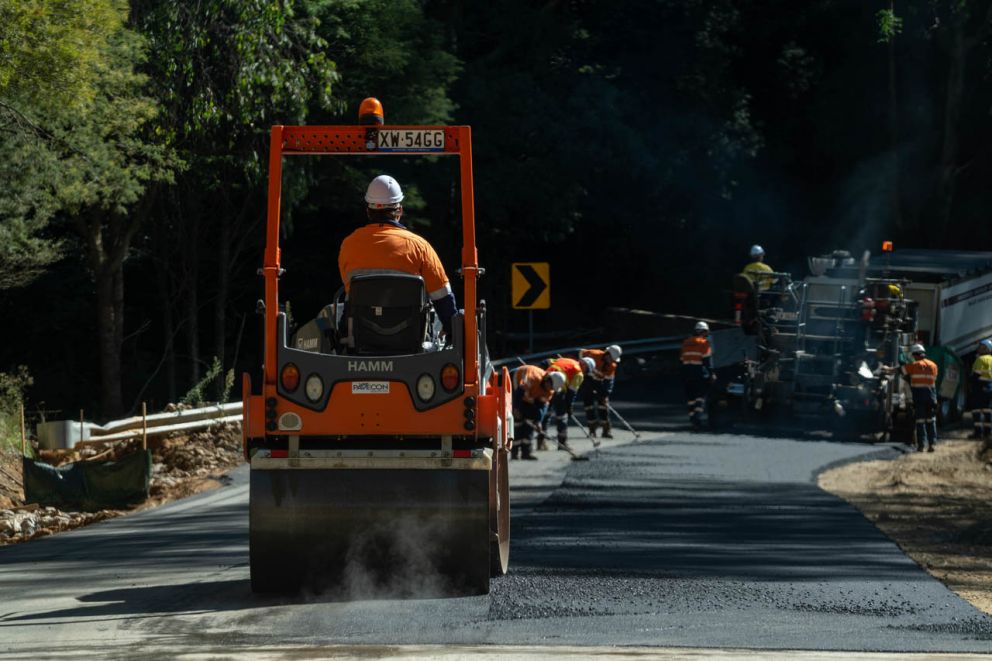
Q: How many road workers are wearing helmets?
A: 8